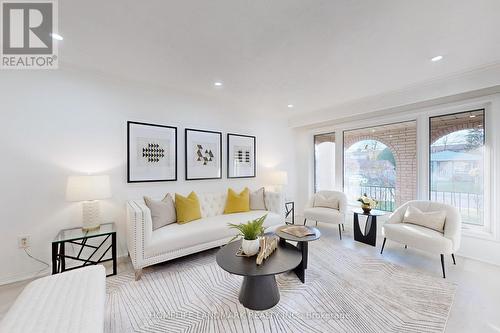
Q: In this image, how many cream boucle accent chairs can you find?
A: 2